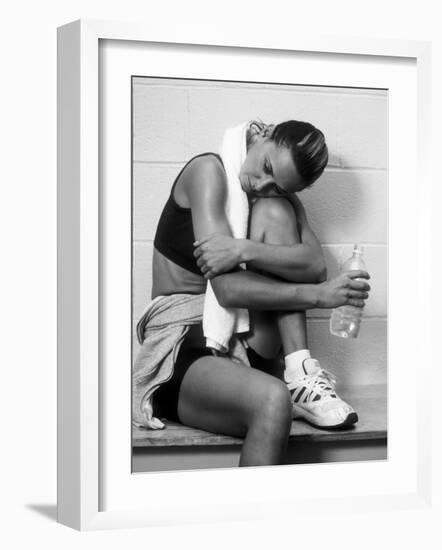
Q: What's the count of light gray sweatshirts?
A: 1